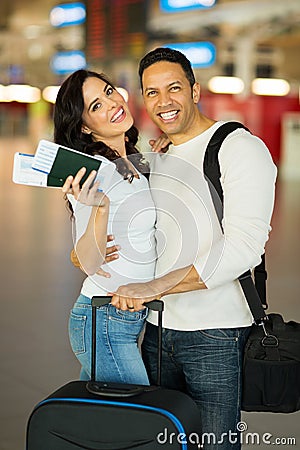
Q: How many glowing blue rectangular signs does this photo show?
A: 4